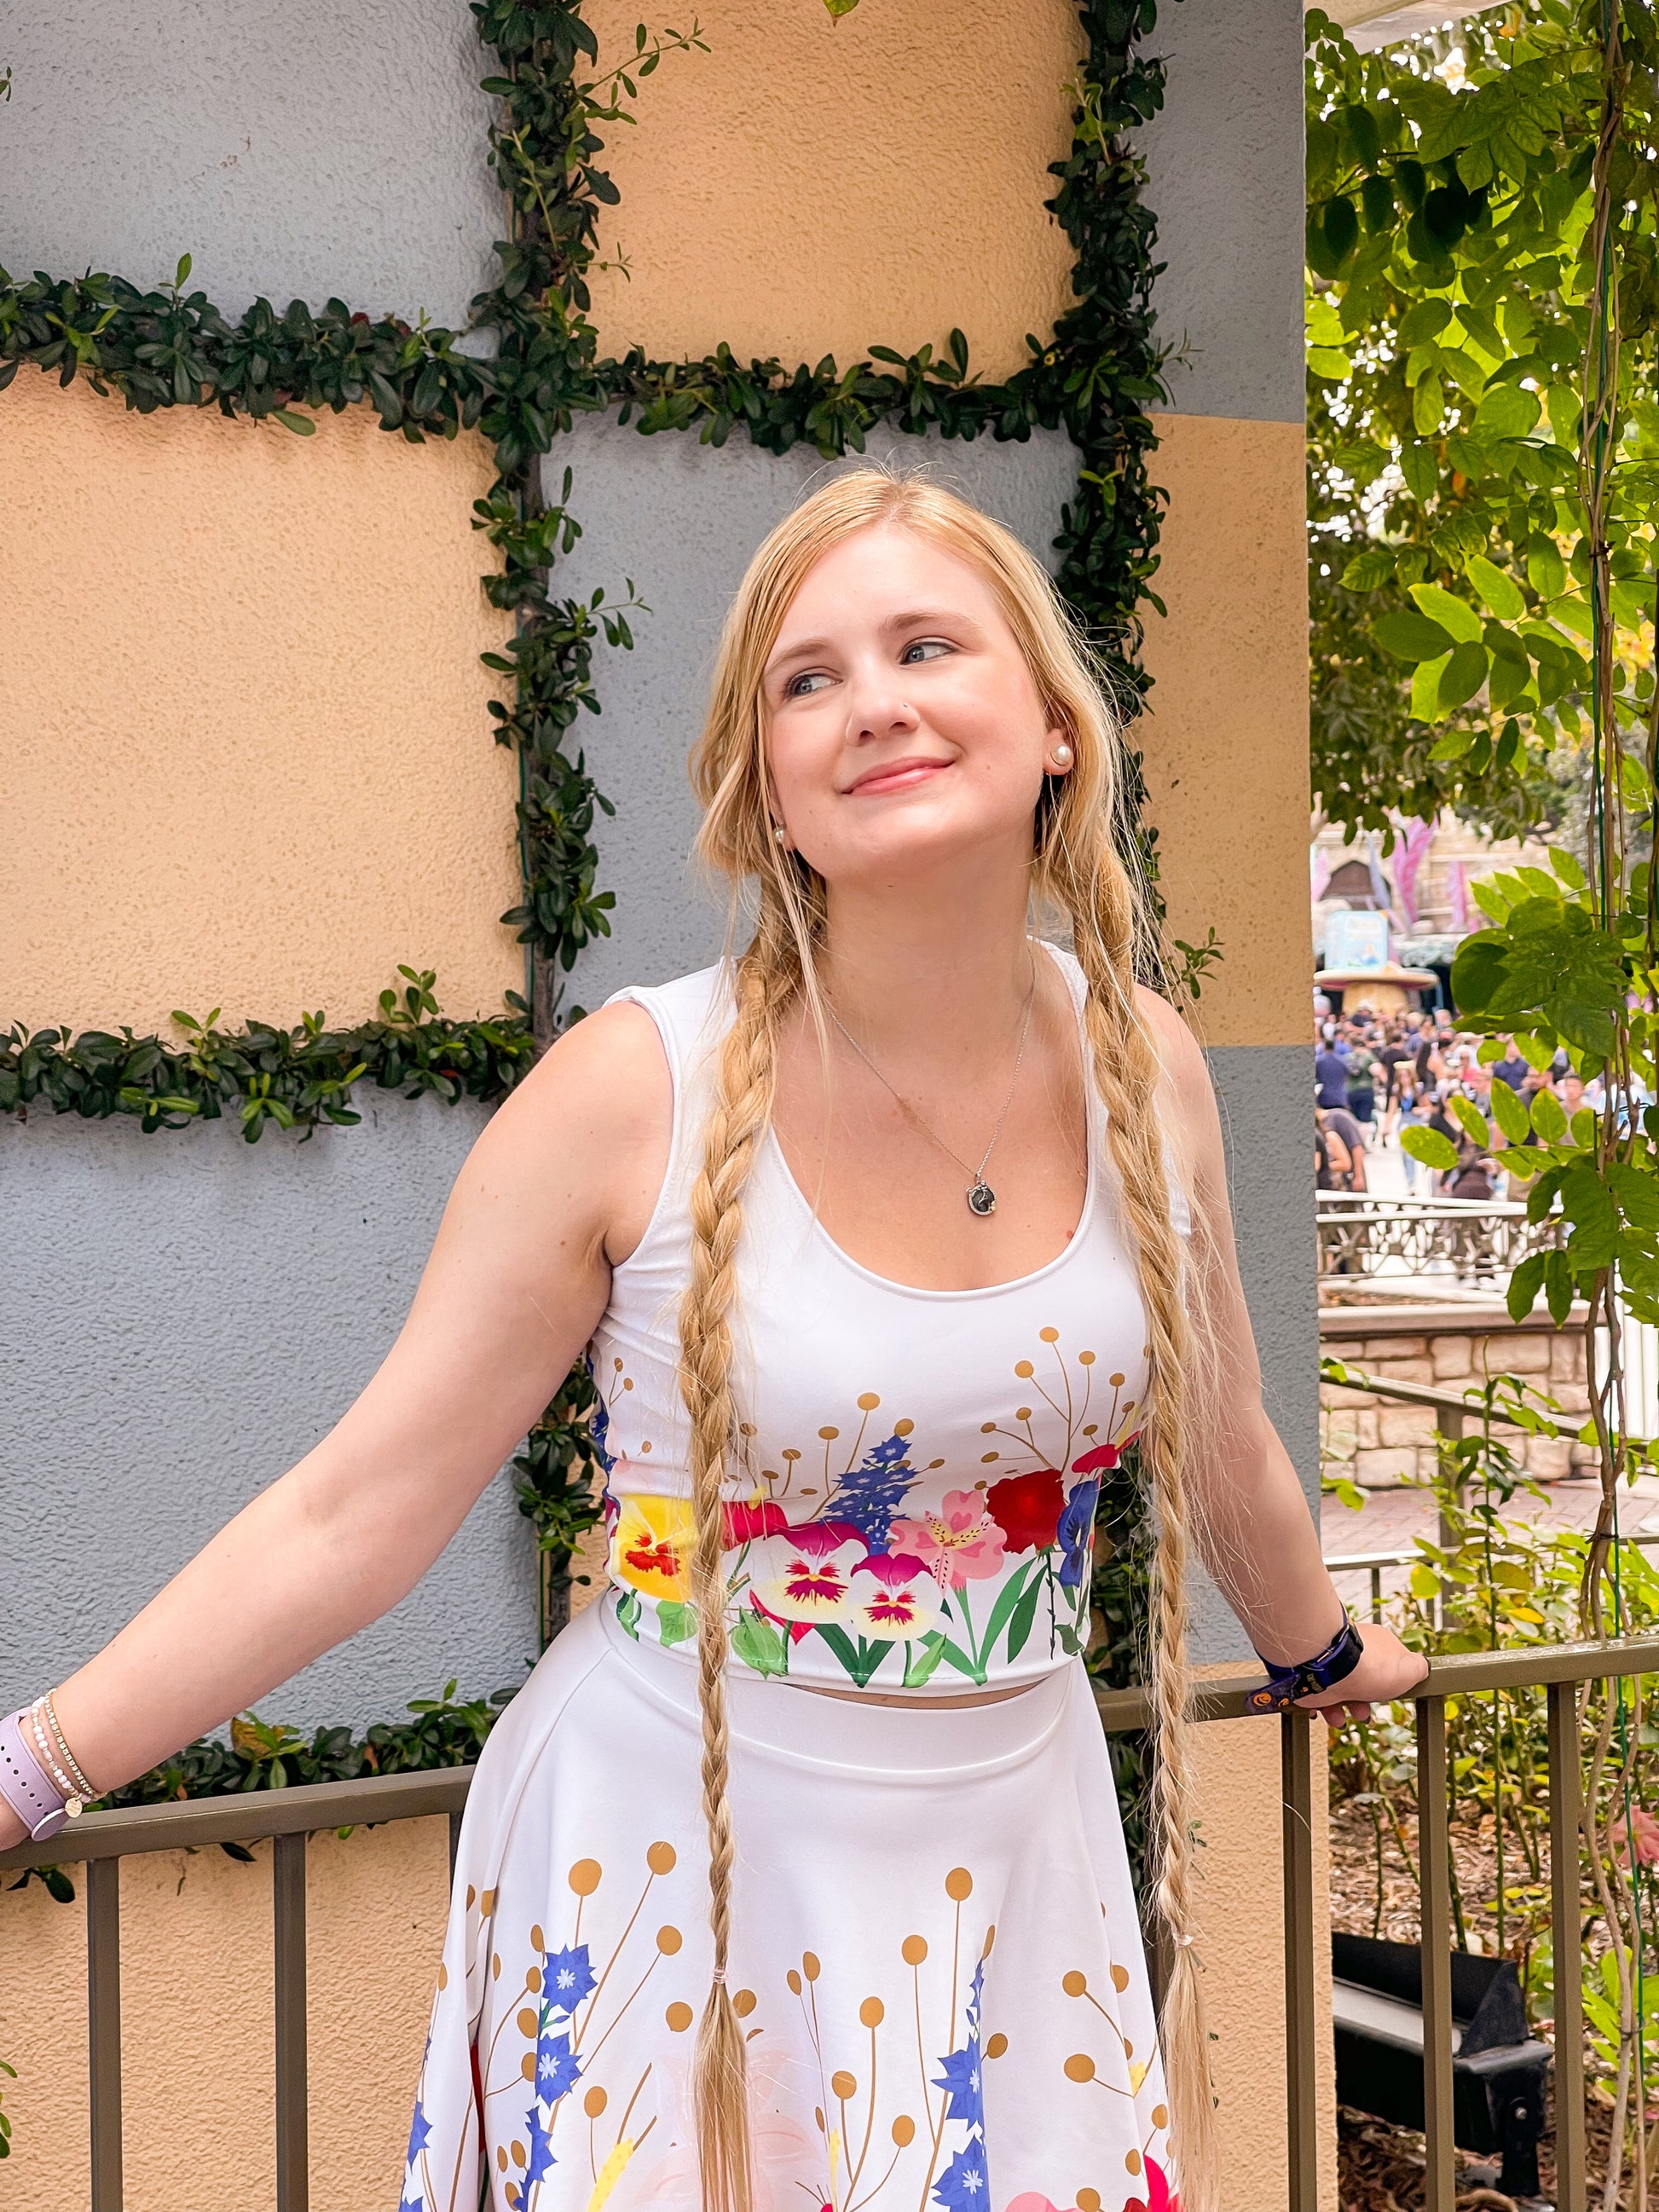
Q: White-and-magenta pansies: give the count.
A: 2